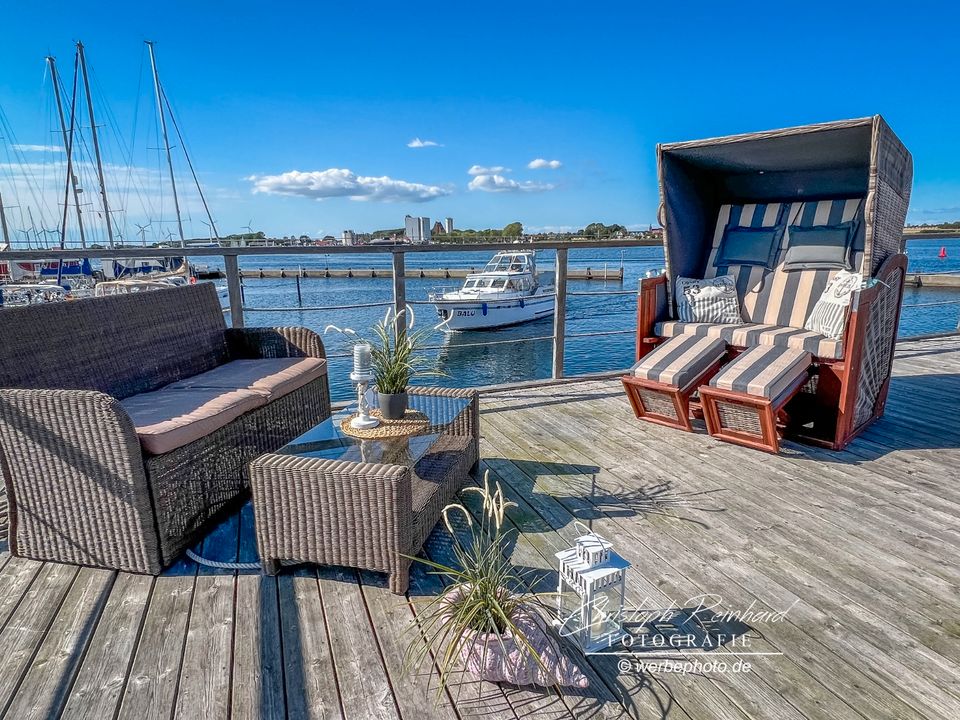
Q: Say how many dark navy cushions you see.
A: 2